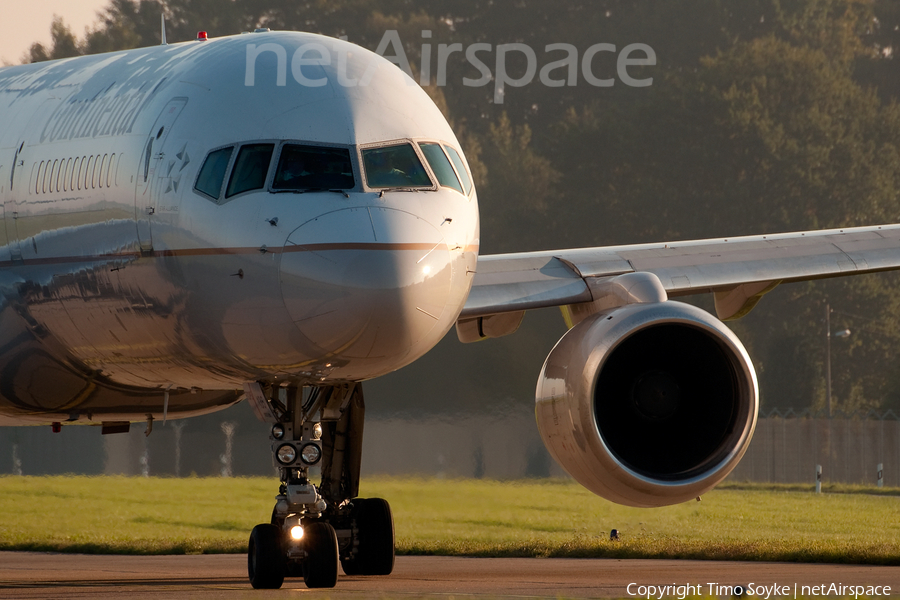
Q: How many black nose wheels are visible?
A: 2